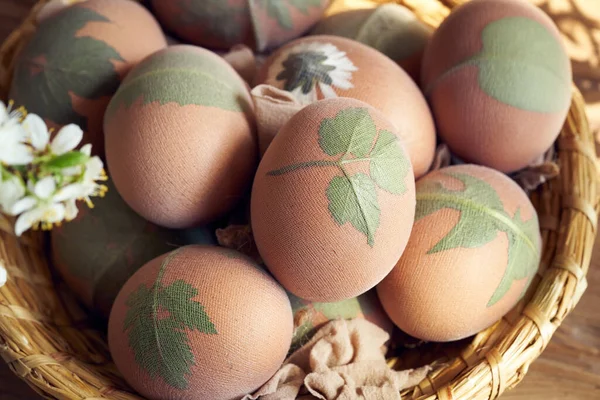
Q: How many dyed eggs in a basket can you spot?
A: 11